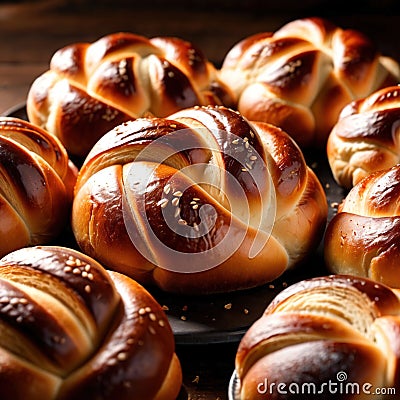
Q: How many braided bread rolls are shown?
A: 8